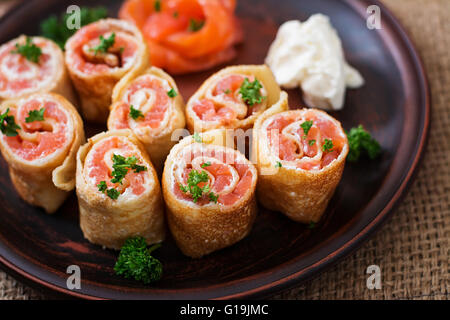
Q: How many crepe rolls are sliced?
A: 8